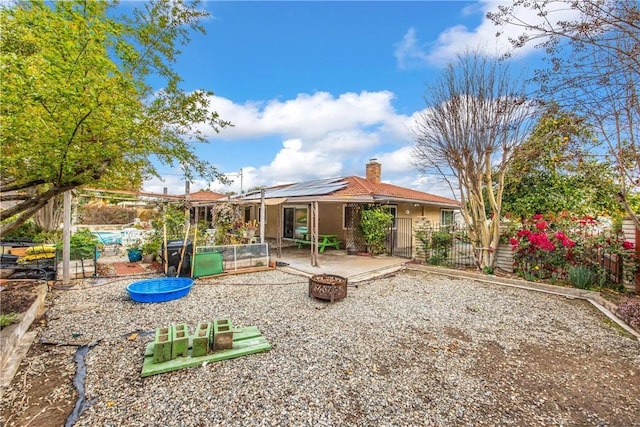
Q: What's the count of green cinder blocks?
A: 4